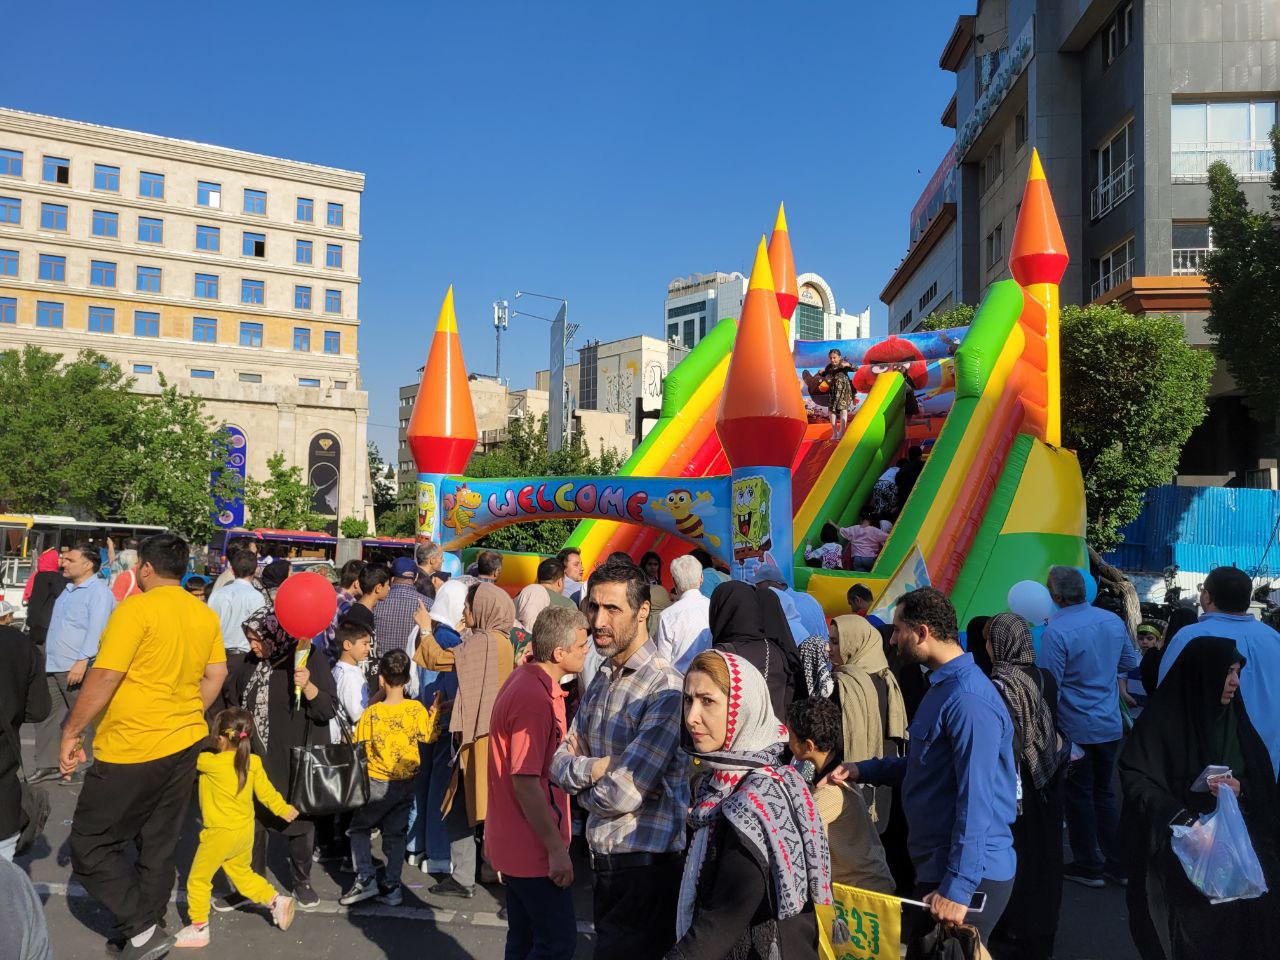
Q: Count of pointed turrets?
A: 4